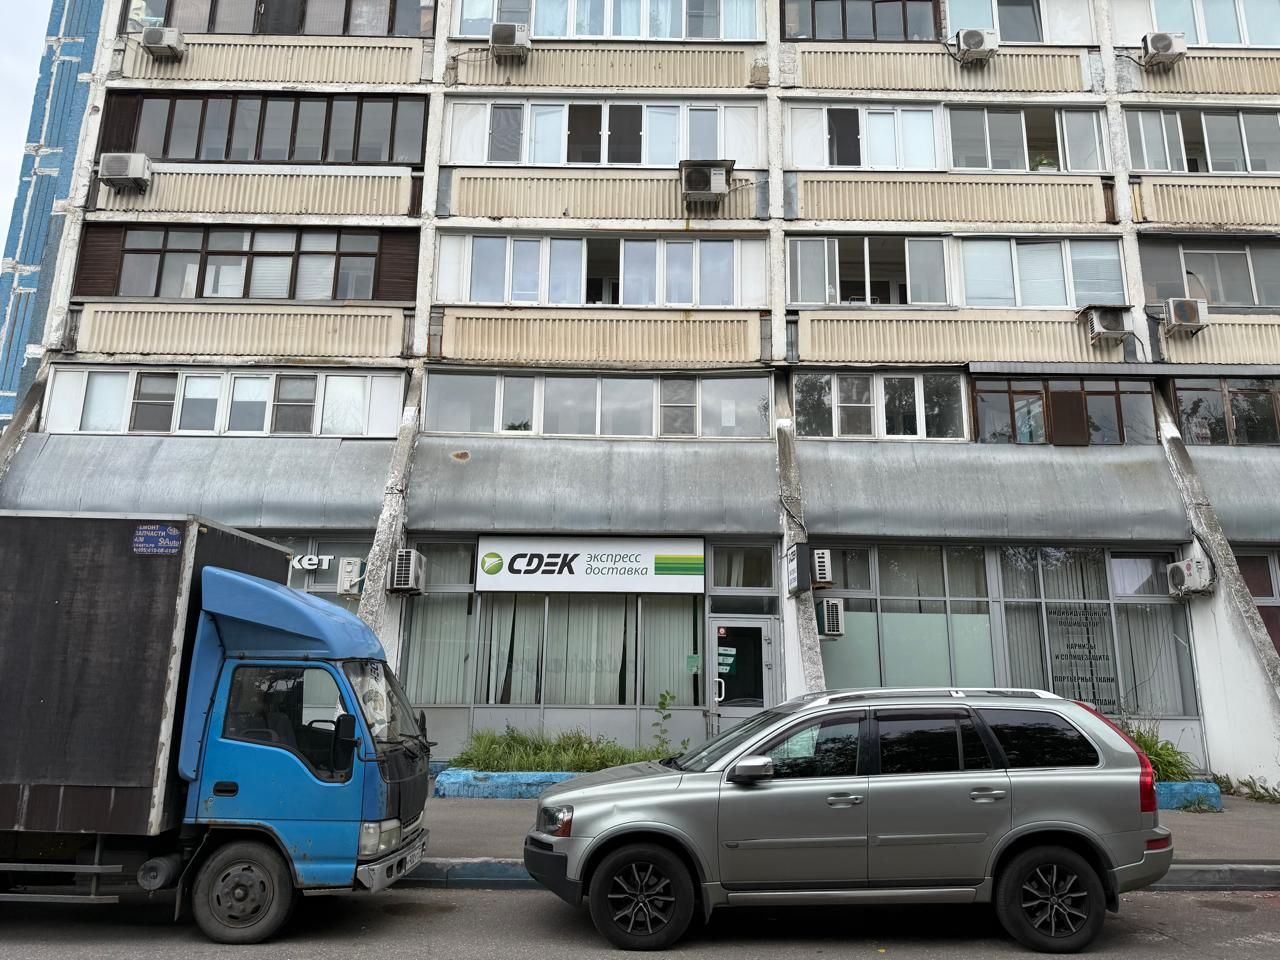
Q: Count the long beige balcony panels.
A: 12